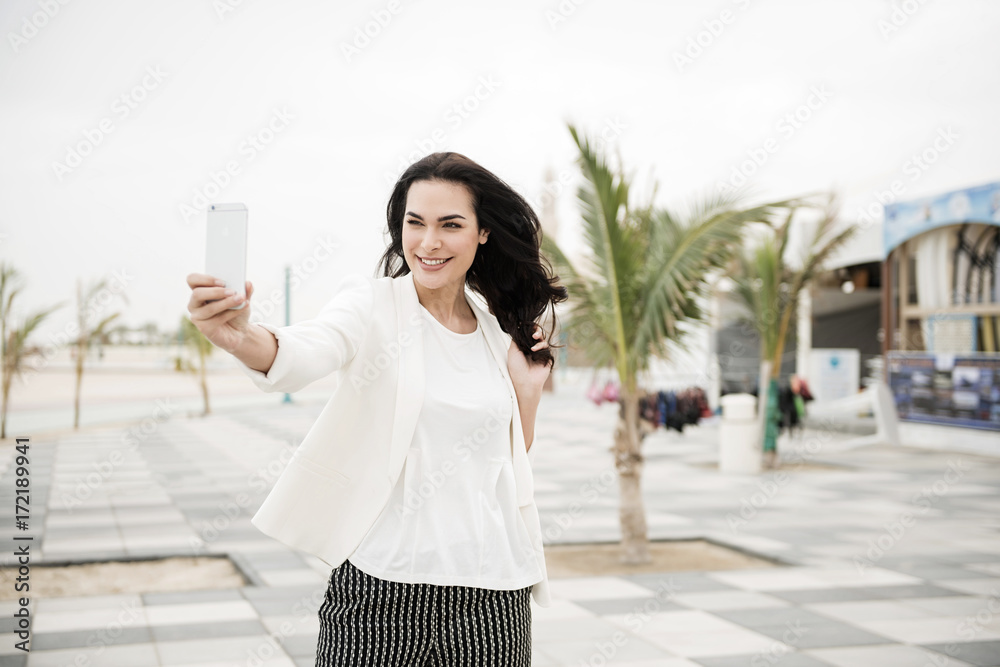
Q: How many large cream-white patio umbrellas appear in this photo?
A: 0